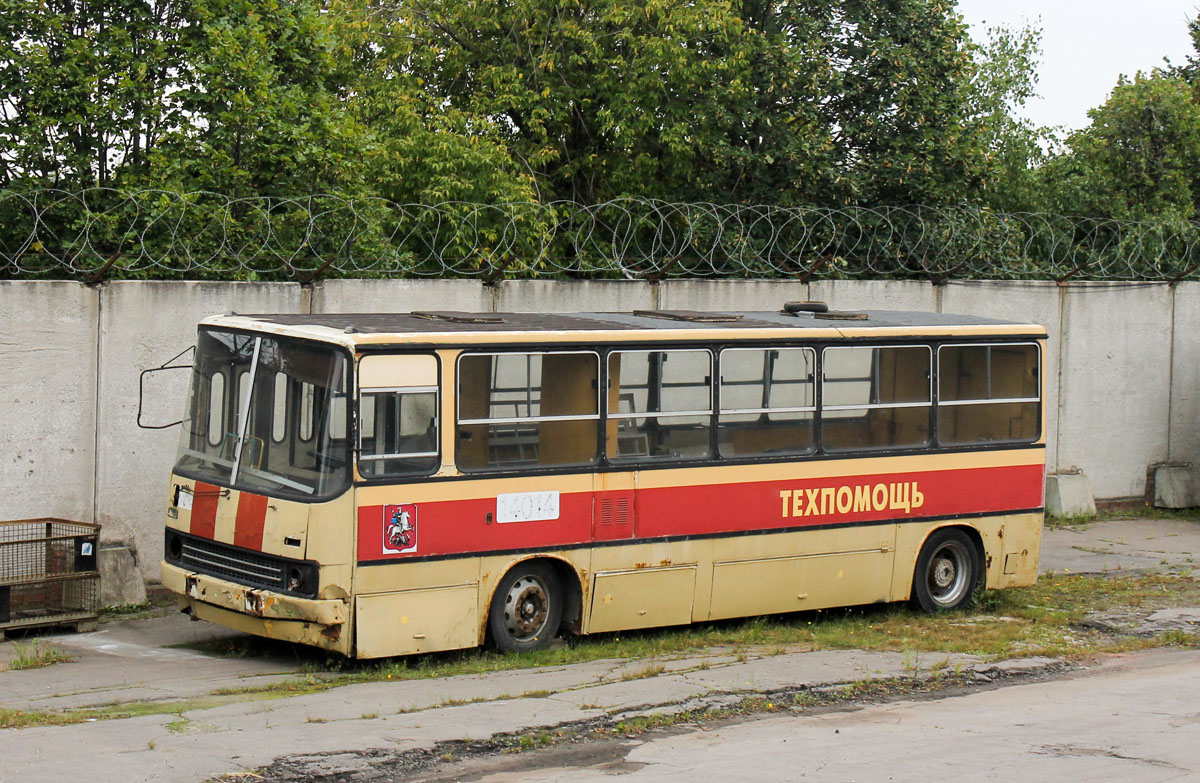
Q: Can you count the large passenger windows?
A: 5